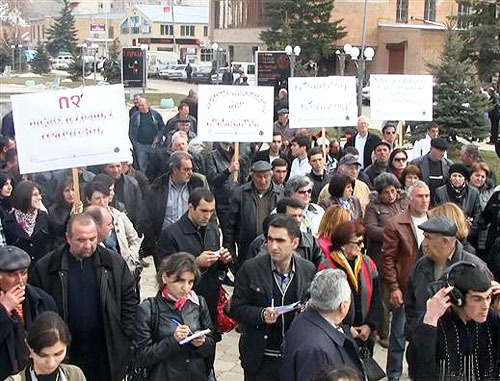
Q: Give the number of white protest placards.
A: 4